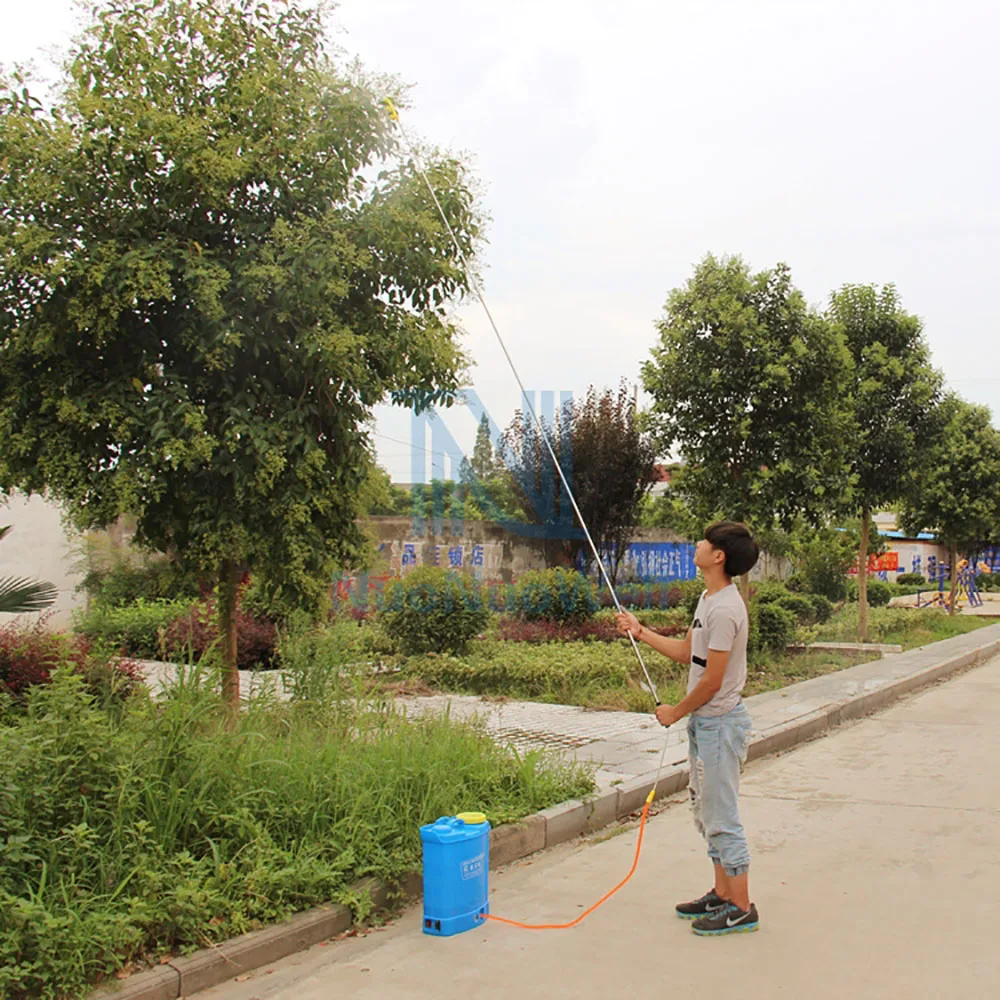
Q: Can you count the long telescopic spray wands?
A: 1